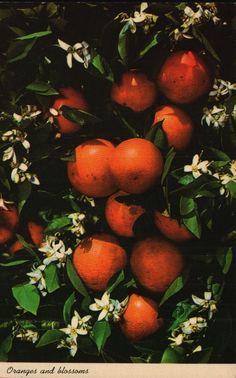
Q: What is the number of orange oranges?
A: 13